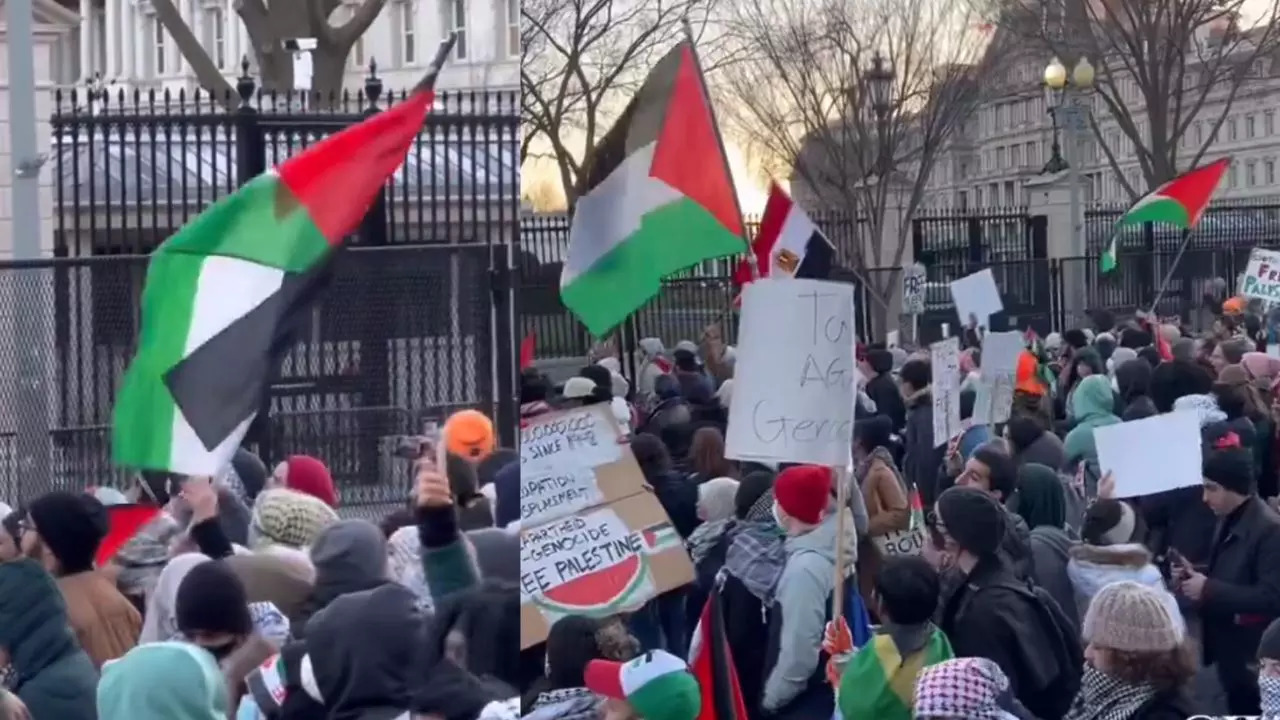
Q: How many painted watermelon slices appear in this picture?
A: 1